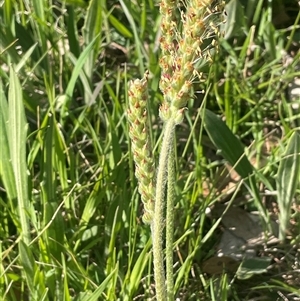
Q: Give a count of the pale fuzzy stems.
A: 2